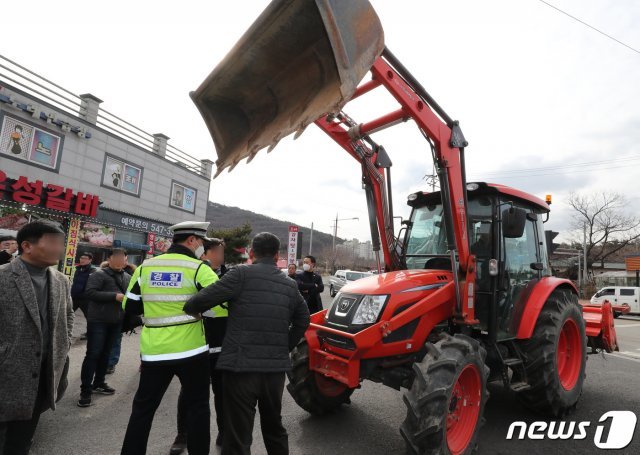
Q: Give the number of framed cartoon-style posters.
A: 3